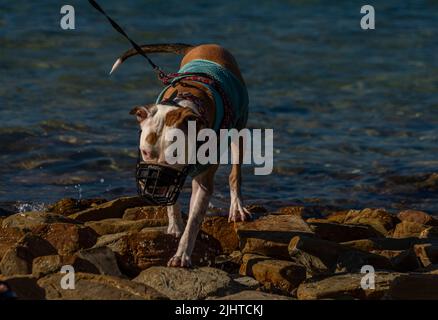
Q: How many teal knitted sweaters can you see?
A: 1